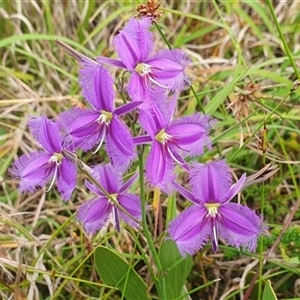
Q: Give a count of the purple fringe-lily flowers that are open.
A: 6